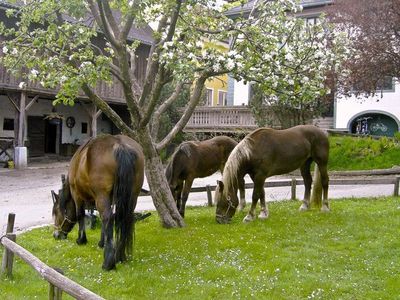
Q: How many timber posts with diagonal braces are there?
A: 2